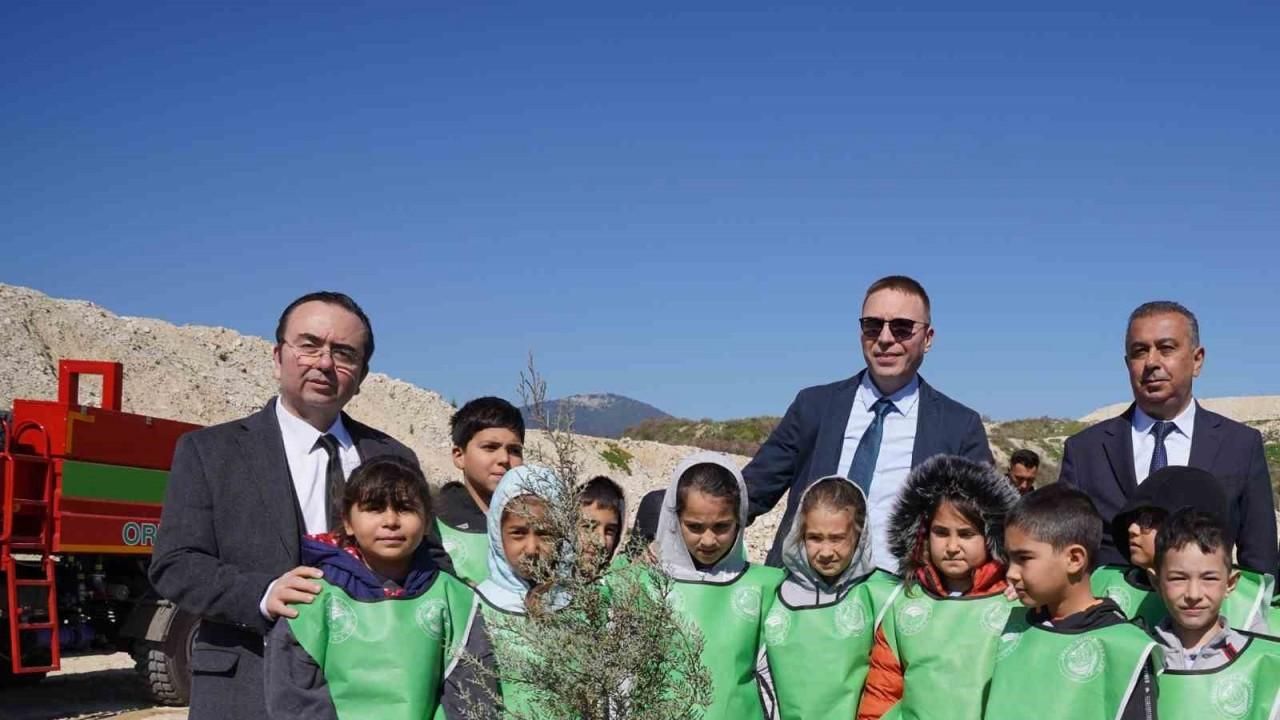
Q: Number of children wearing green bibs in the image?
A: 10